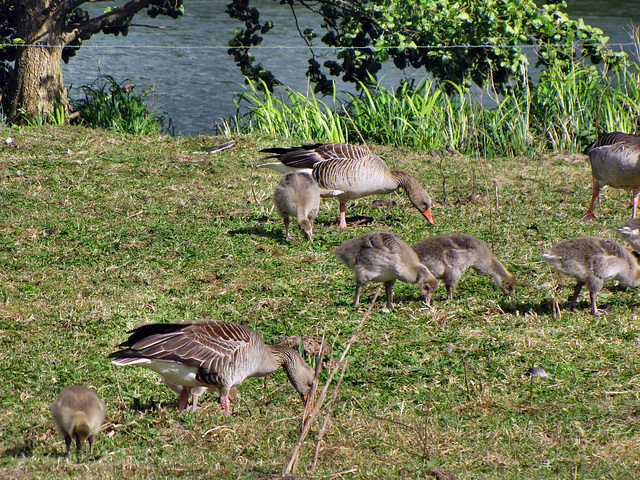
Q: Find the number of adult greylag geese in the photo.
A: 3